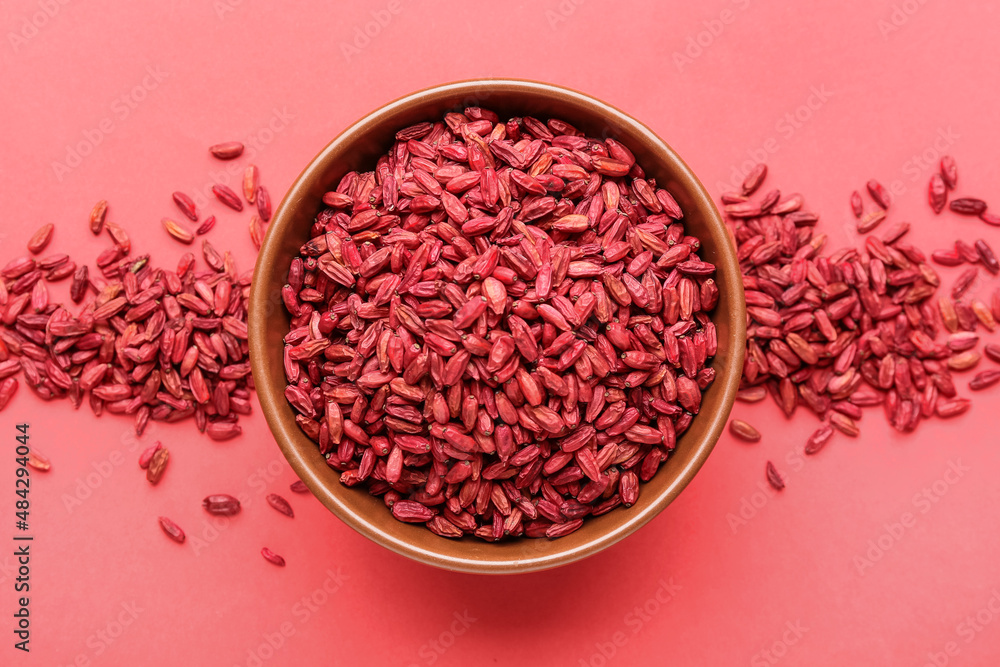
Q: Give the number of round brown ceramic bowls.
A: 1